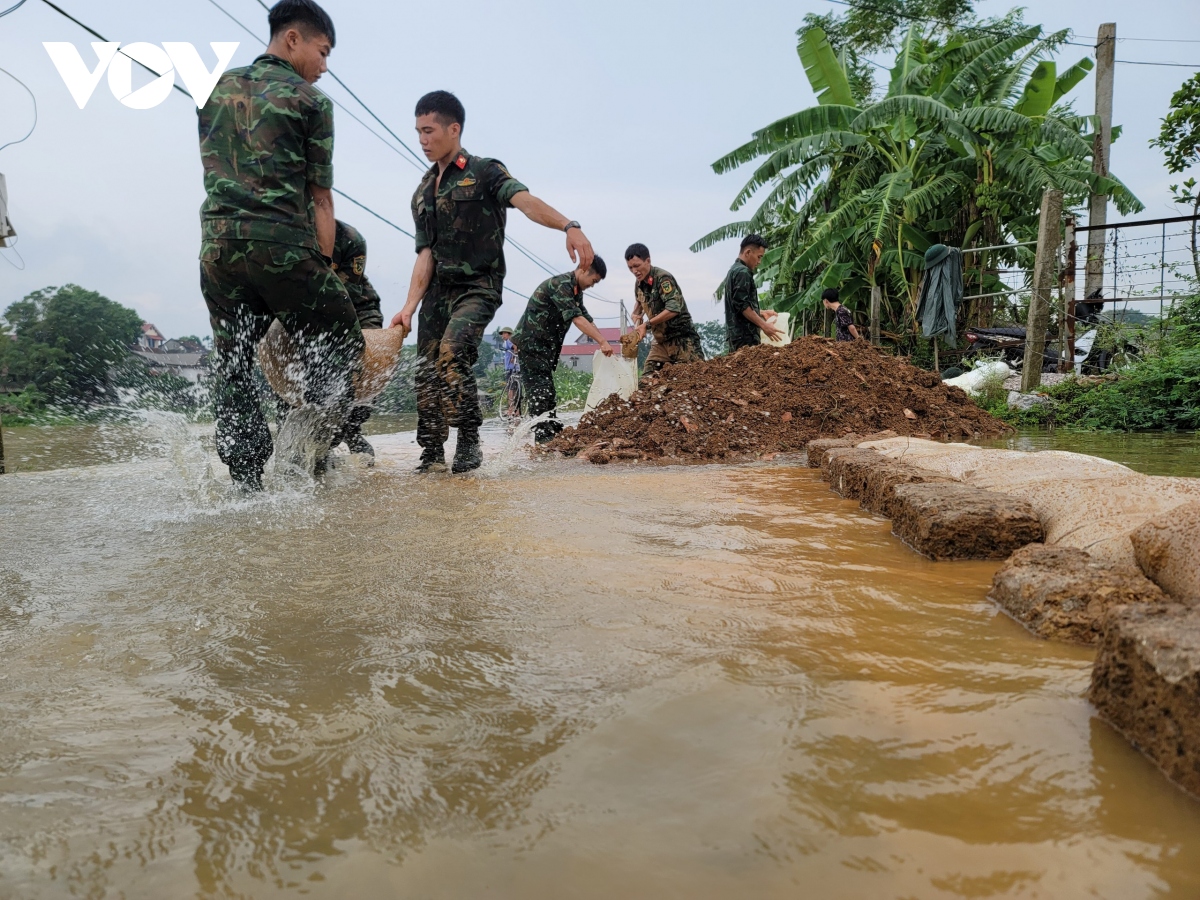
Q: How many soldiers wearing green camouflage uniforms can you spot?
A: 6